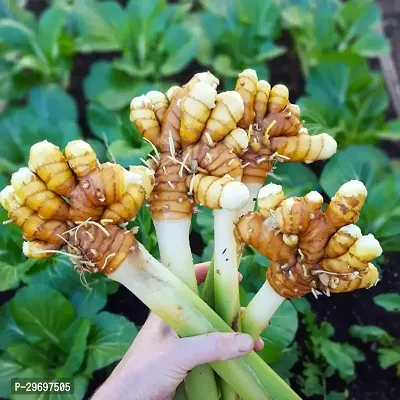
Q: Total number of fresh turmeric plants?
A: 4